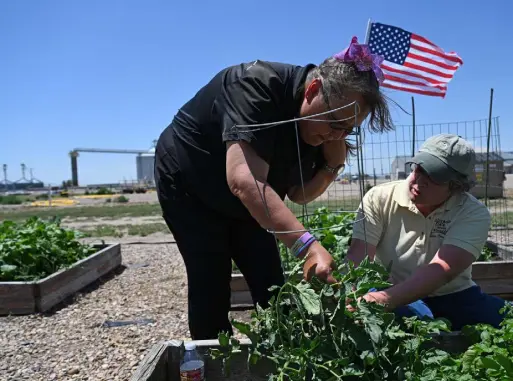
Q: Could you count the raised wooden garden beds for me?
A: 3